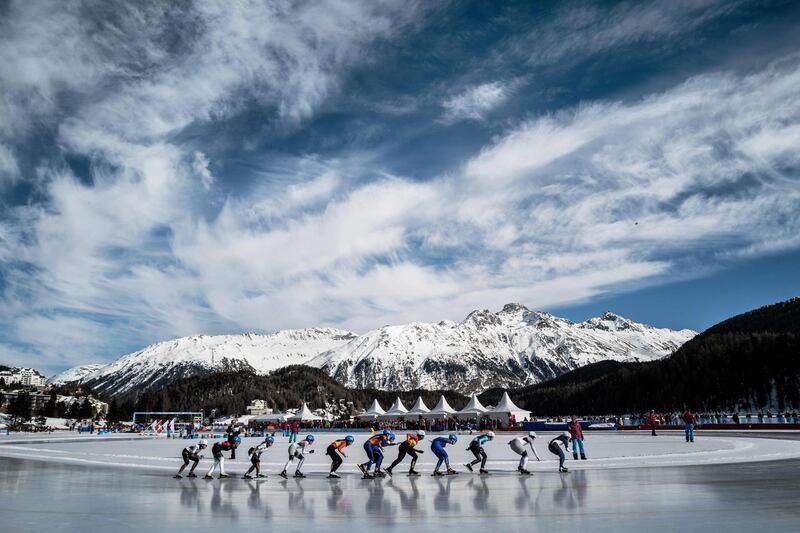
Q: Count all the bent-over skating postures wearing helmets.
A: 12